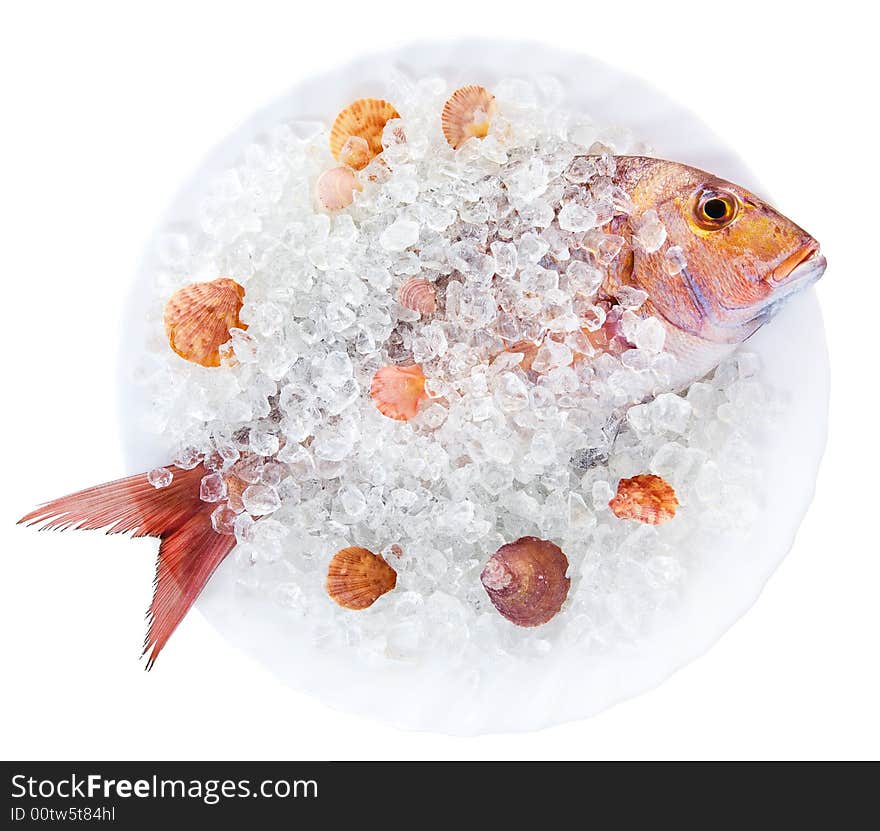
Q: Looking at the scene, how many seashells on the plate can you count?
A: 9